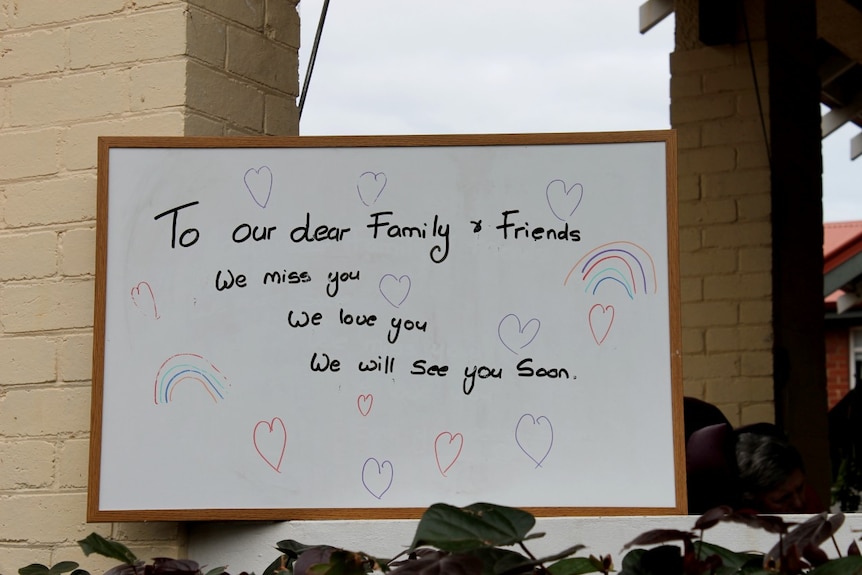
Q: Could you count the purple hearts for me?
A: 7